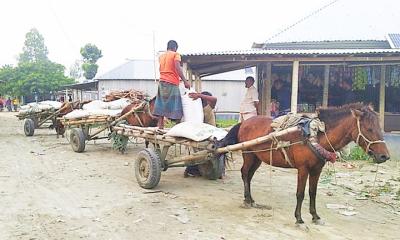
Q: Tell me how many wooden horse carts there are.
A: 3